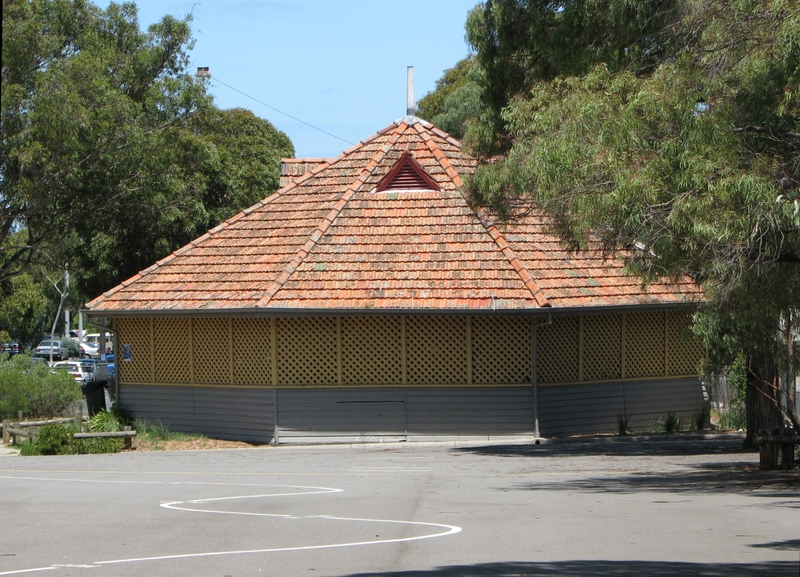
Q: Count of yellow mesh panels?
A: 12